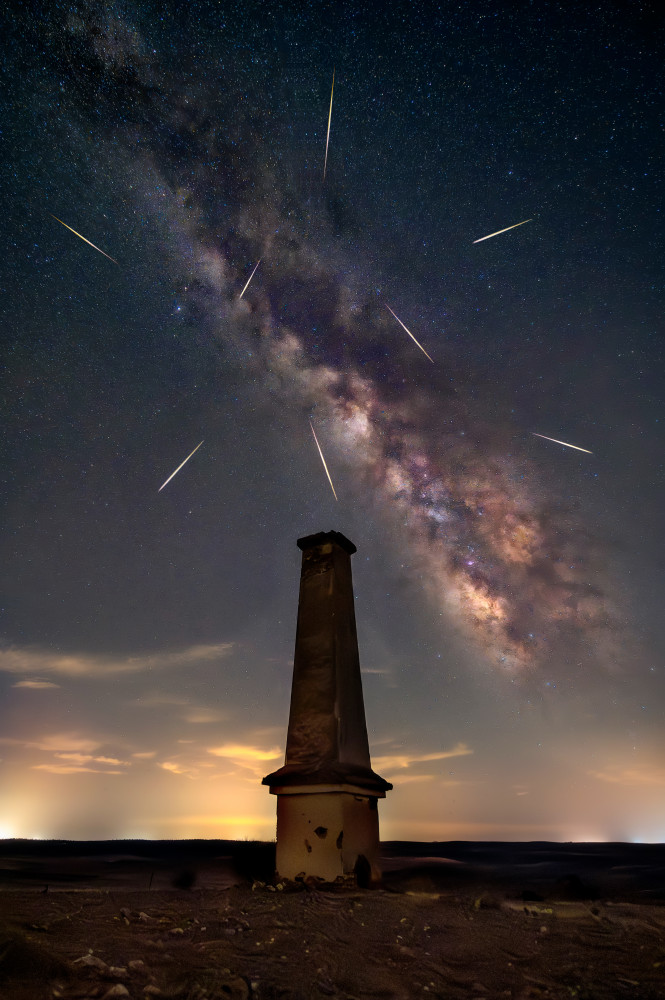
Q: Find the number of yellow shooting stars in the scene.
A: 8